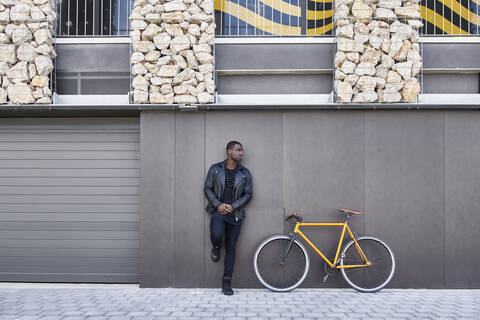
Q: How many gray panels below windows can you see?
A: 3